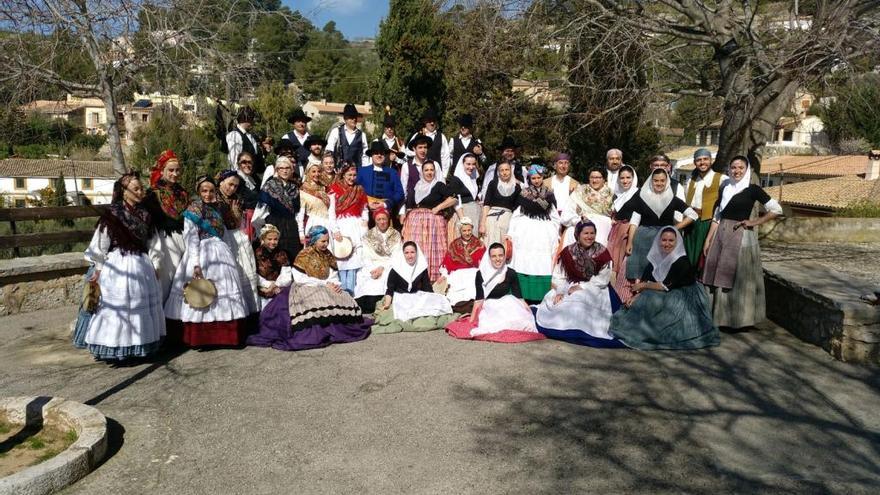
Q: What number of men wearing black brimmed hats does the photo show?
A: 11